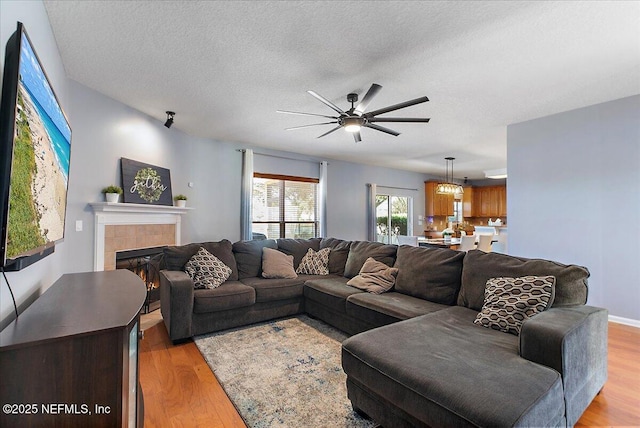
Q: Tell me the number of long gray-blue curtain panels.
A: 3